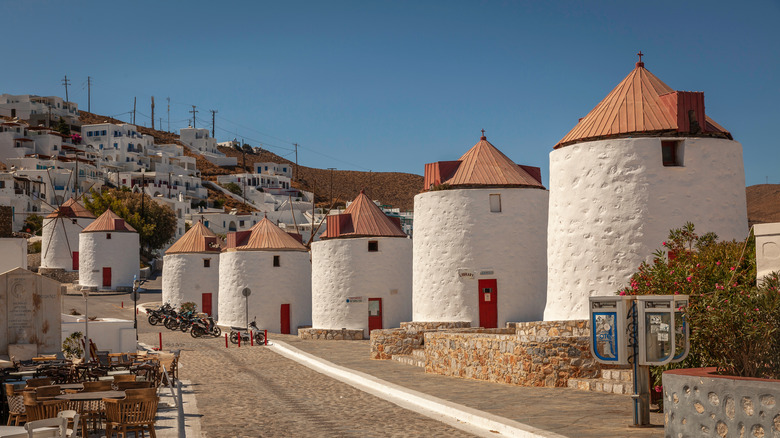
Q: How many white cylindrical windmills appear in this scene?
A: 7